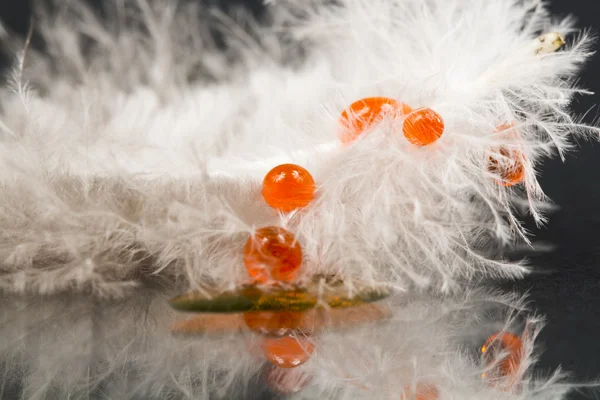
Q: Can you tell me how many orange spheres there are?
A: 5